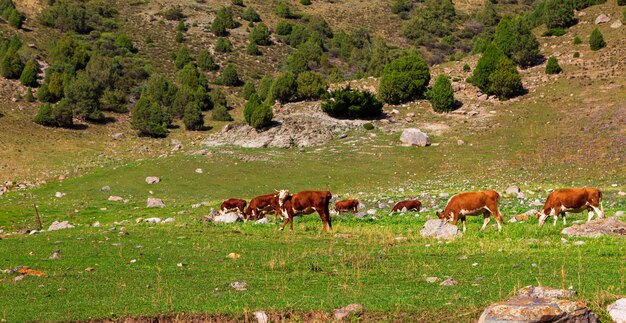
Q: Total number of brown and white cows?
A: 7